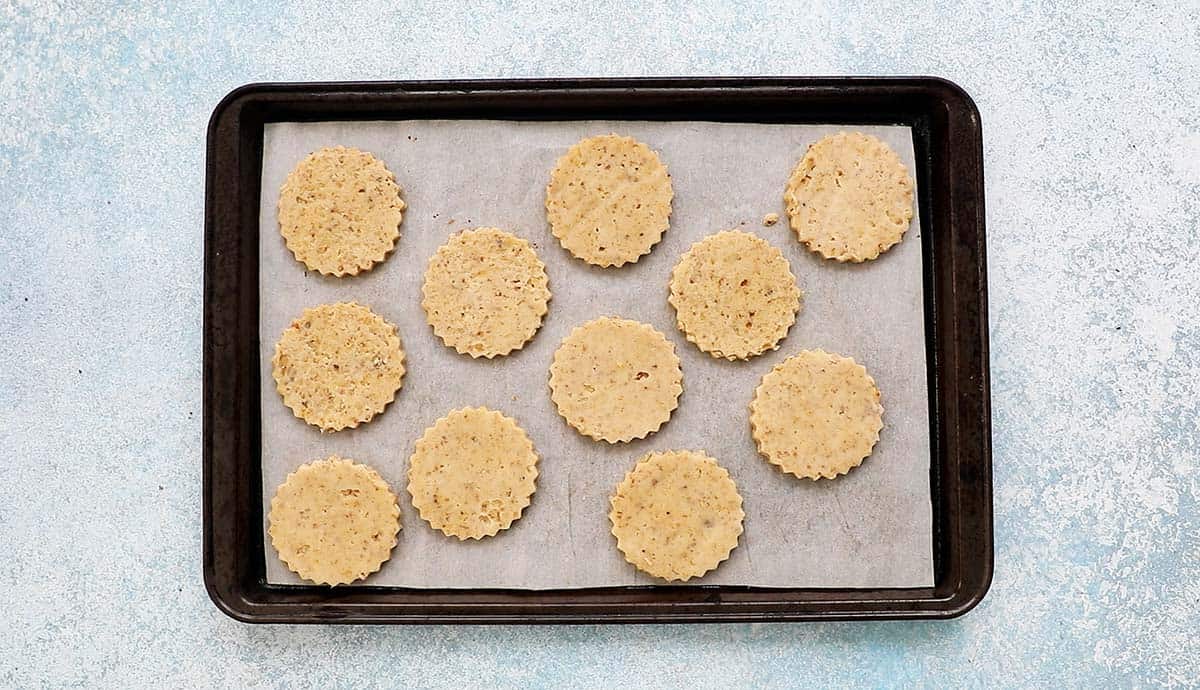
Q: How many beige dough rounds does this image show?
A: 11